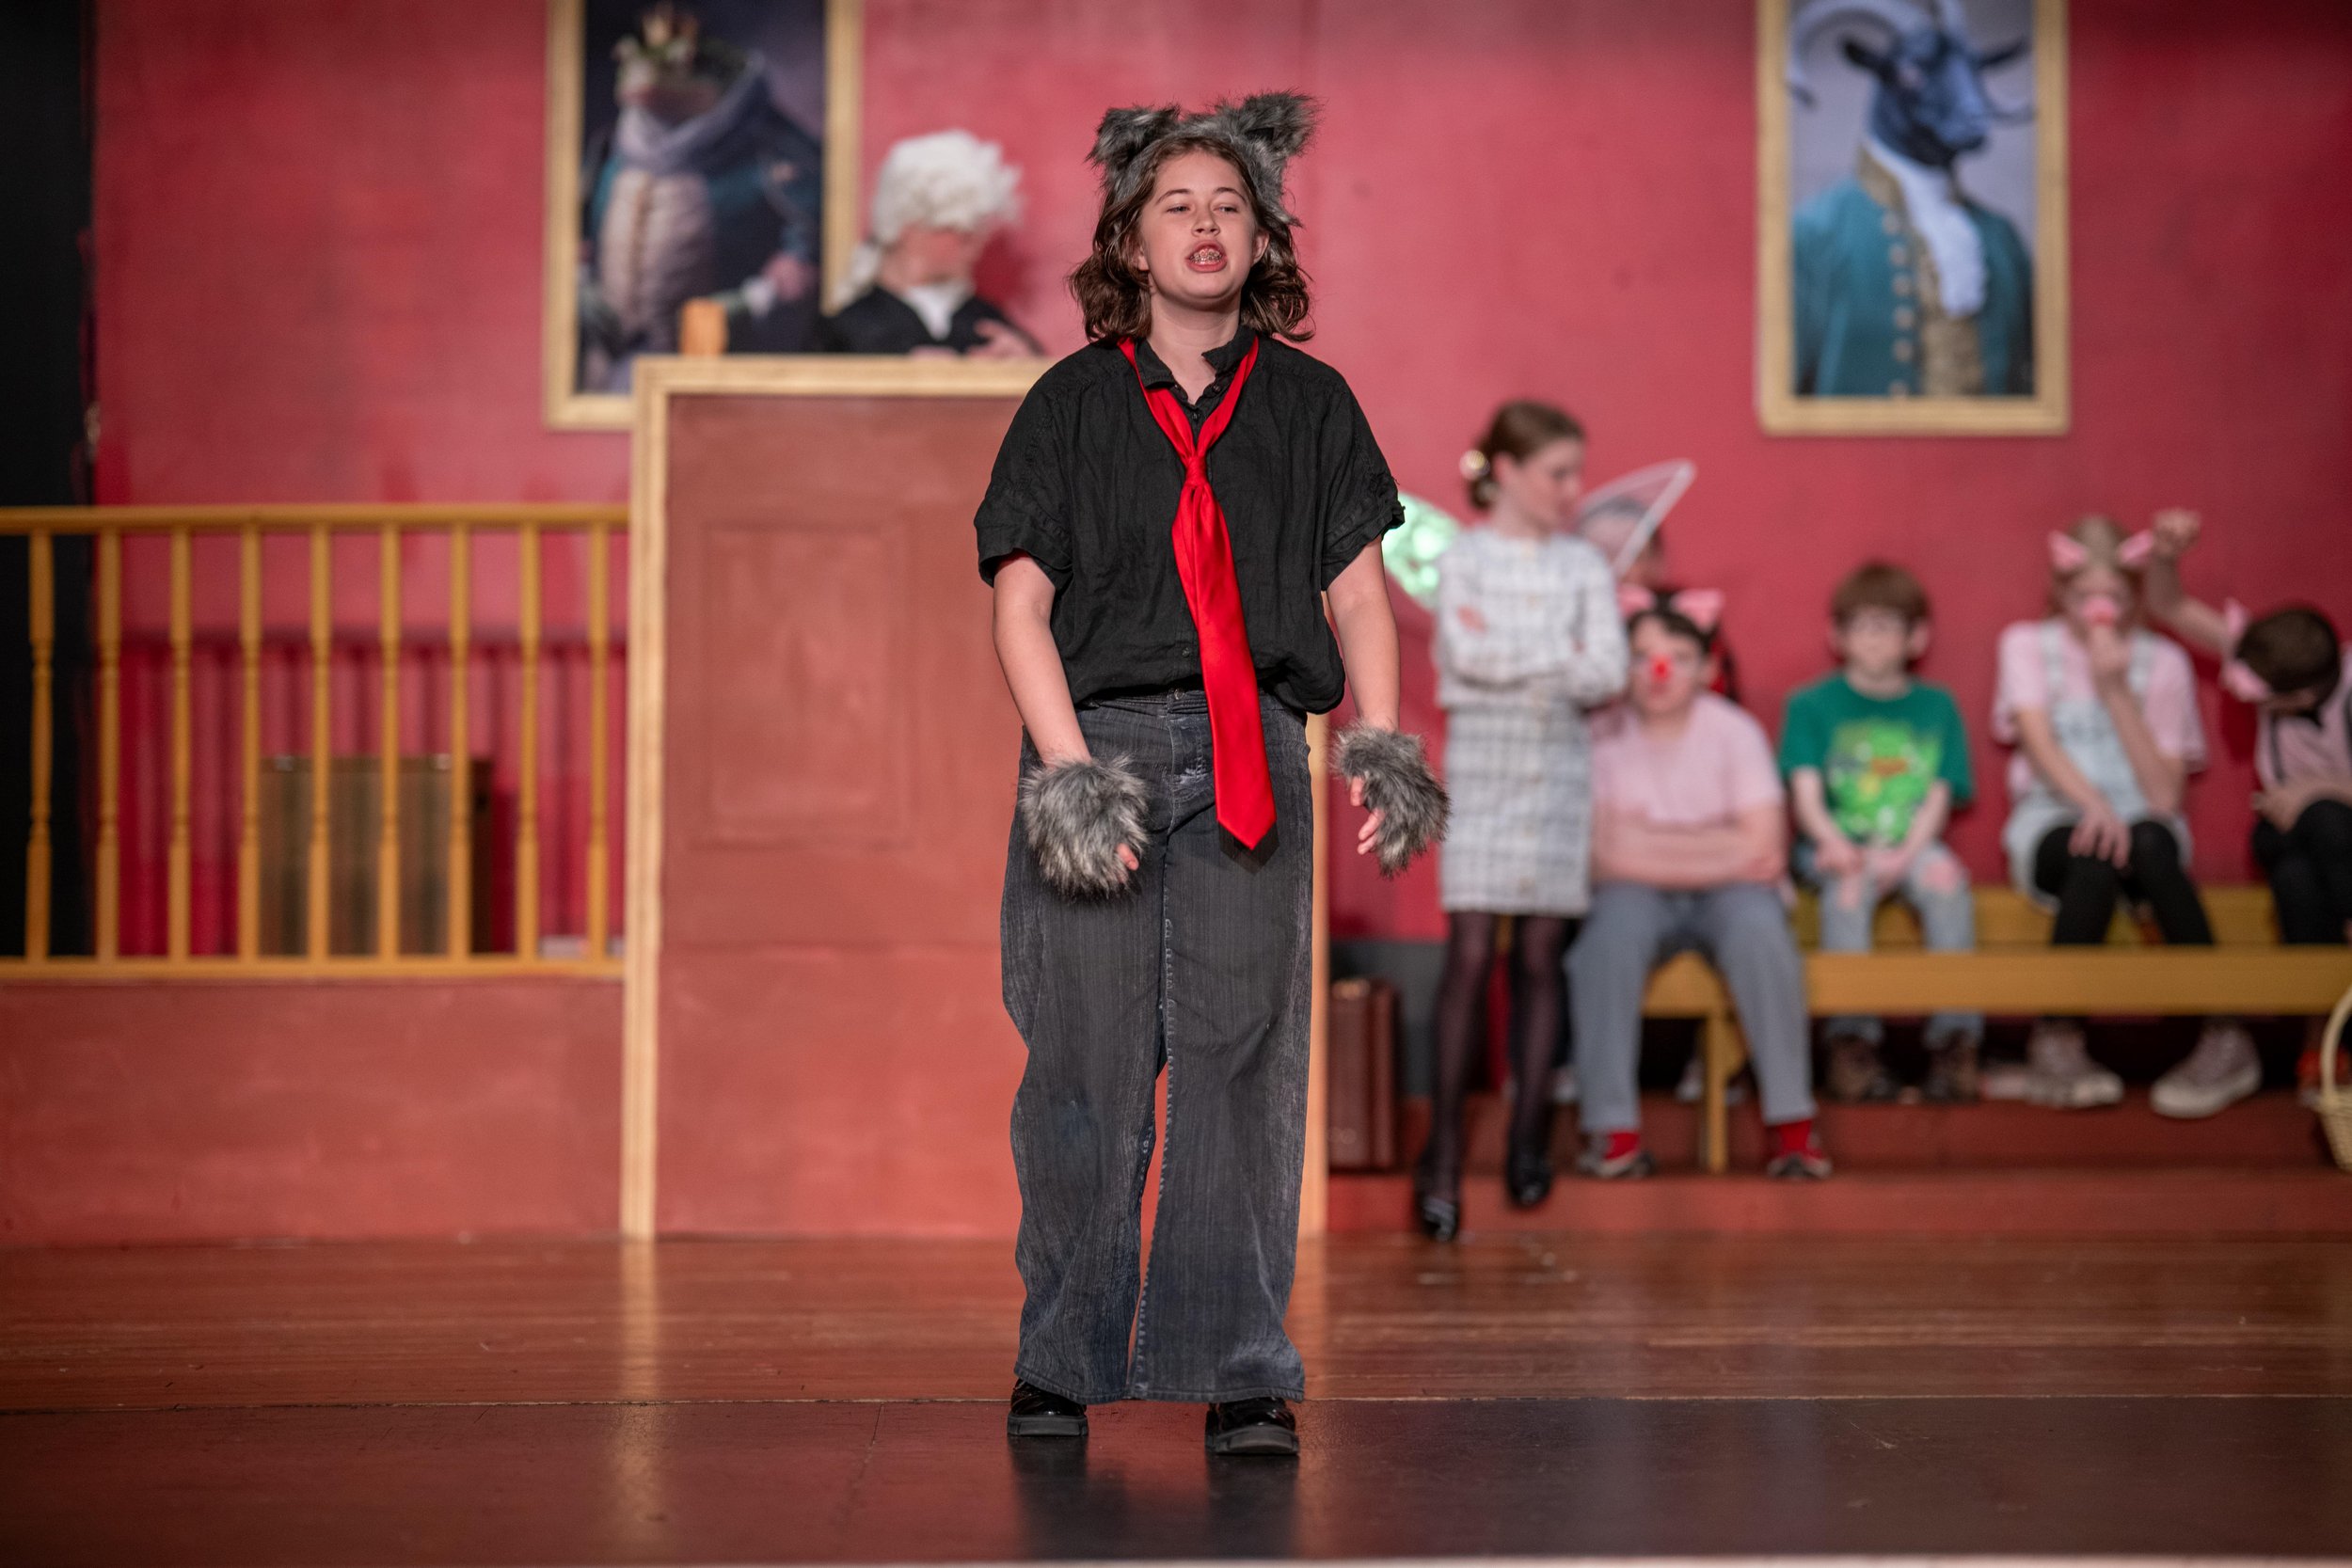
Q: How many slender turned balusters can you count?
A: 9